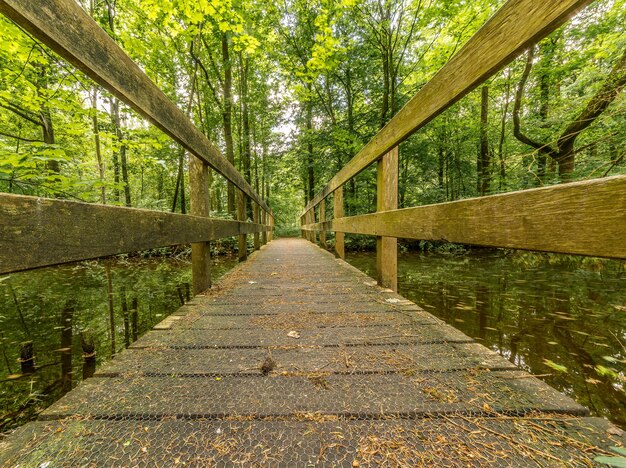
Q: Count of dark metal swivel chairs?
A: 0